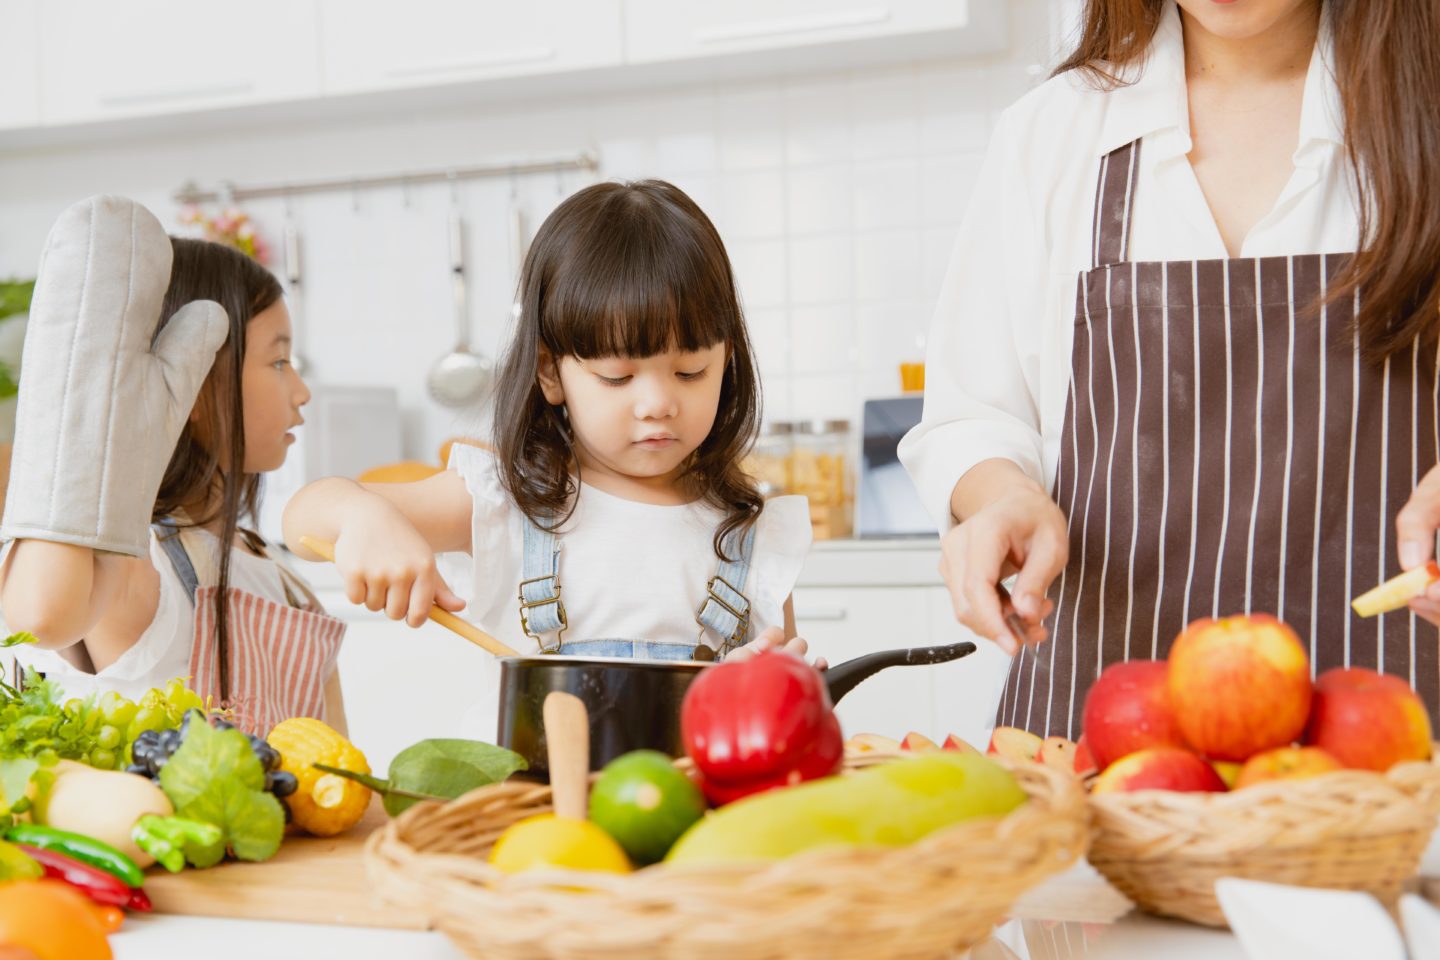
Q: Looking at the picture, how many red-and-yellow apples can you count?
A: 5